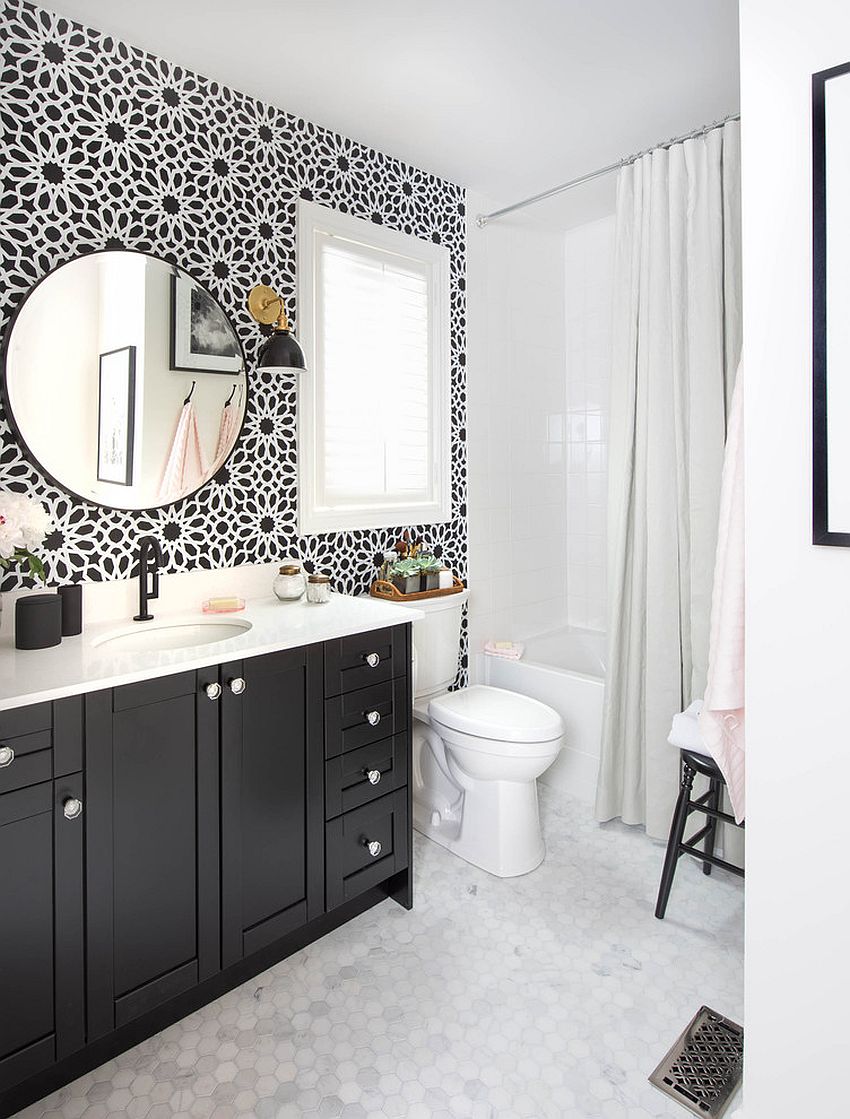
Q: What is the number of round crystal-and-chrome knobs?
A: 8